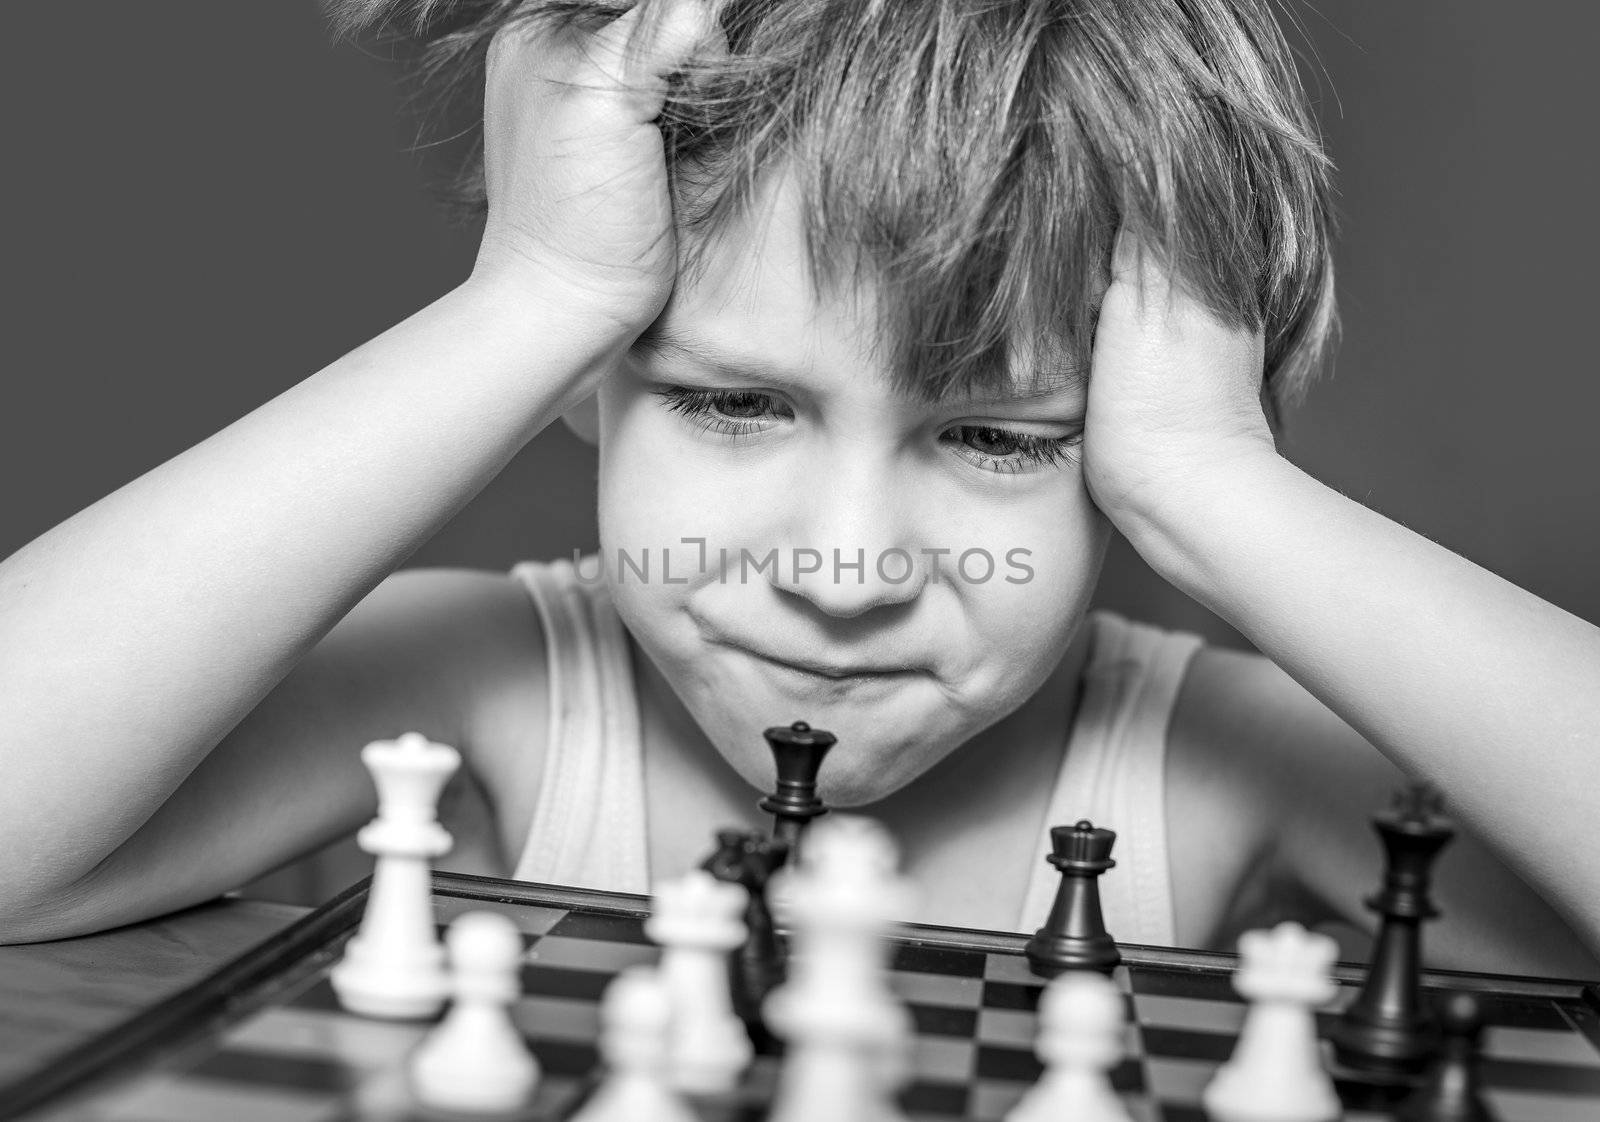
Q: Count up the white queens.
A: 1